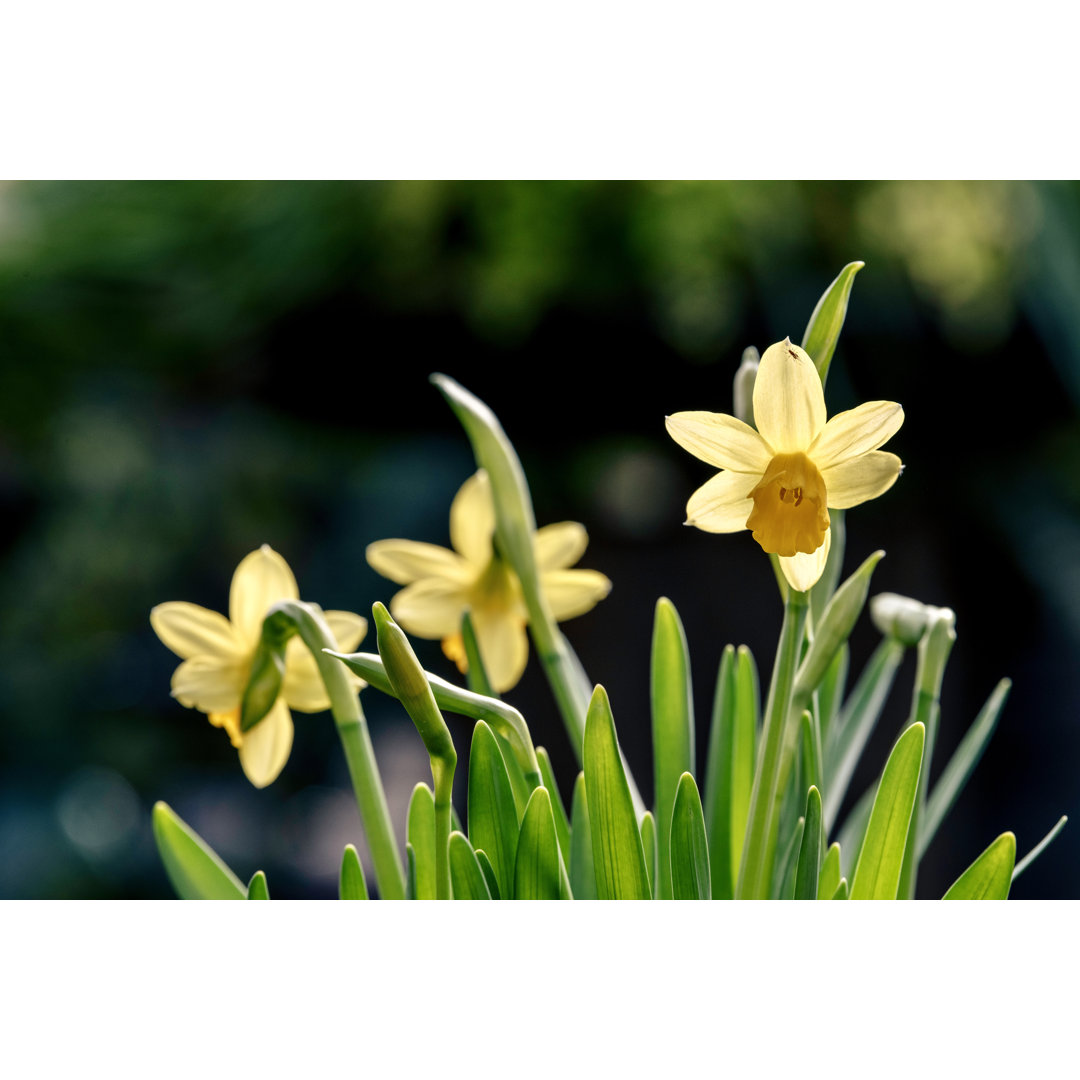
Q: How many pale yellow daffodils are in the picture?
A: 3